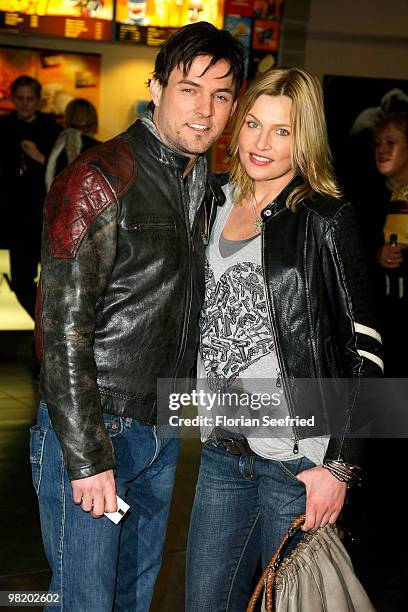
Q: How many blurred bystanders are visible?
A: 3